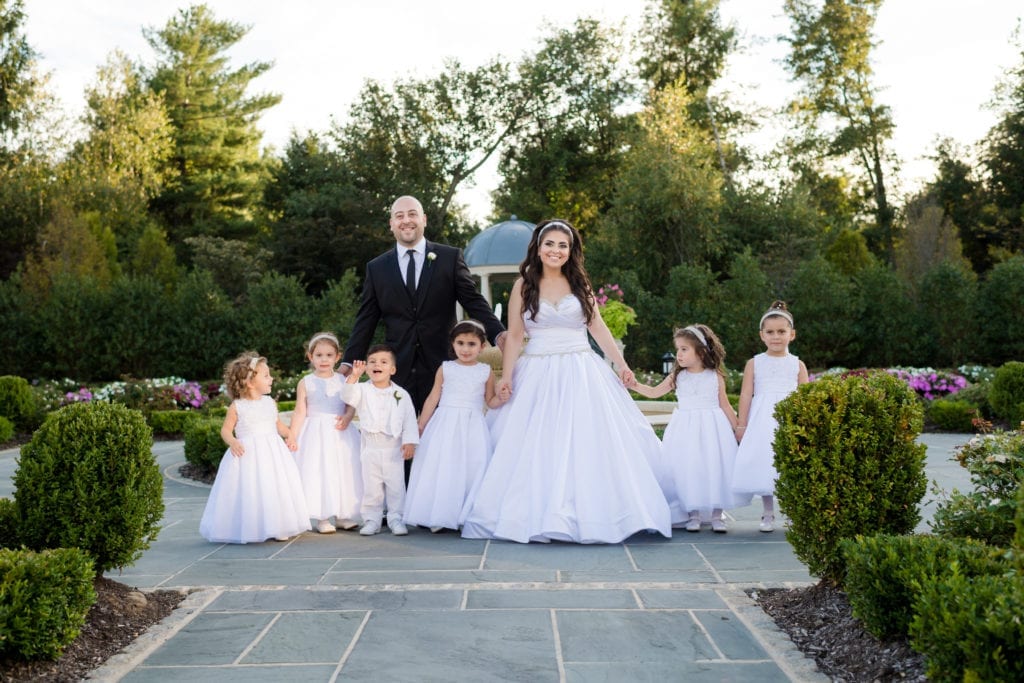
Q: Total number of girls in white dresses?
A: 5